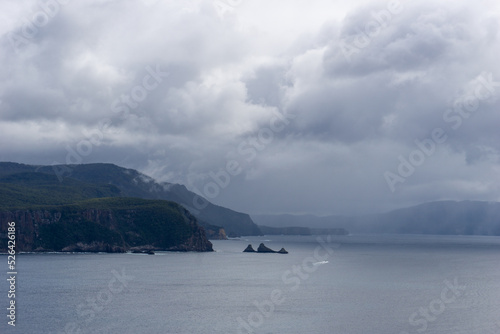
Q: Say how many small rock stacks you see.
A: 3